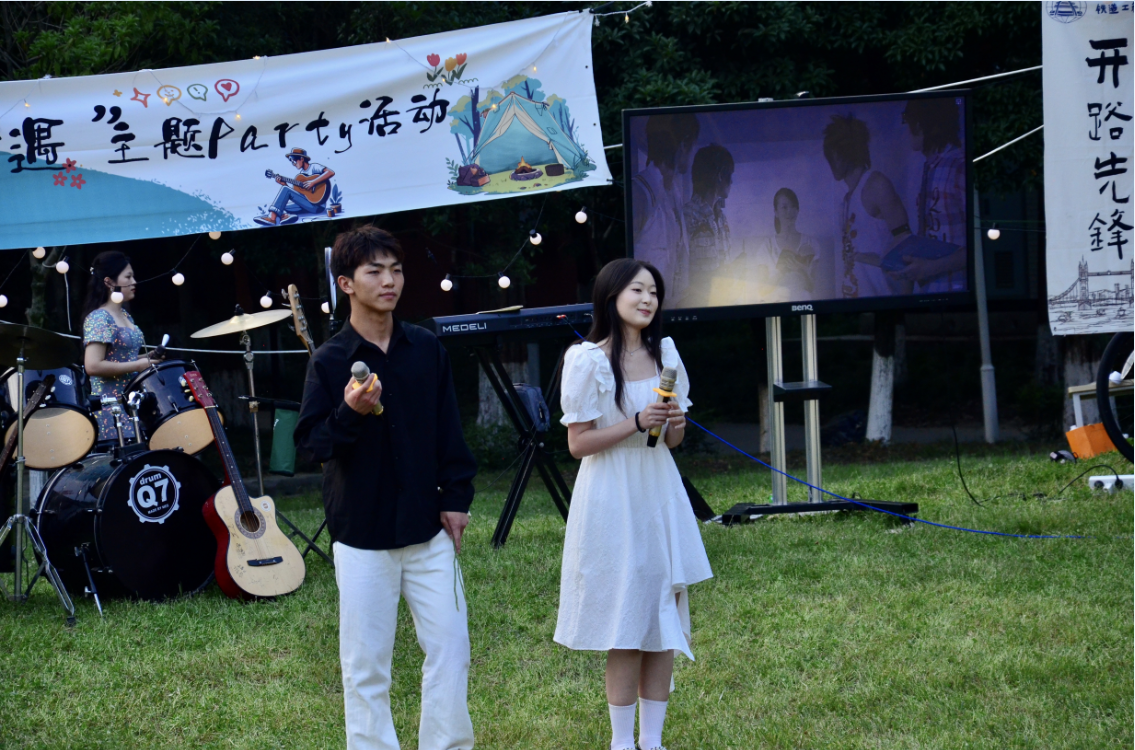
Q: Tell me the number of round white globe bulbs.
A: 14